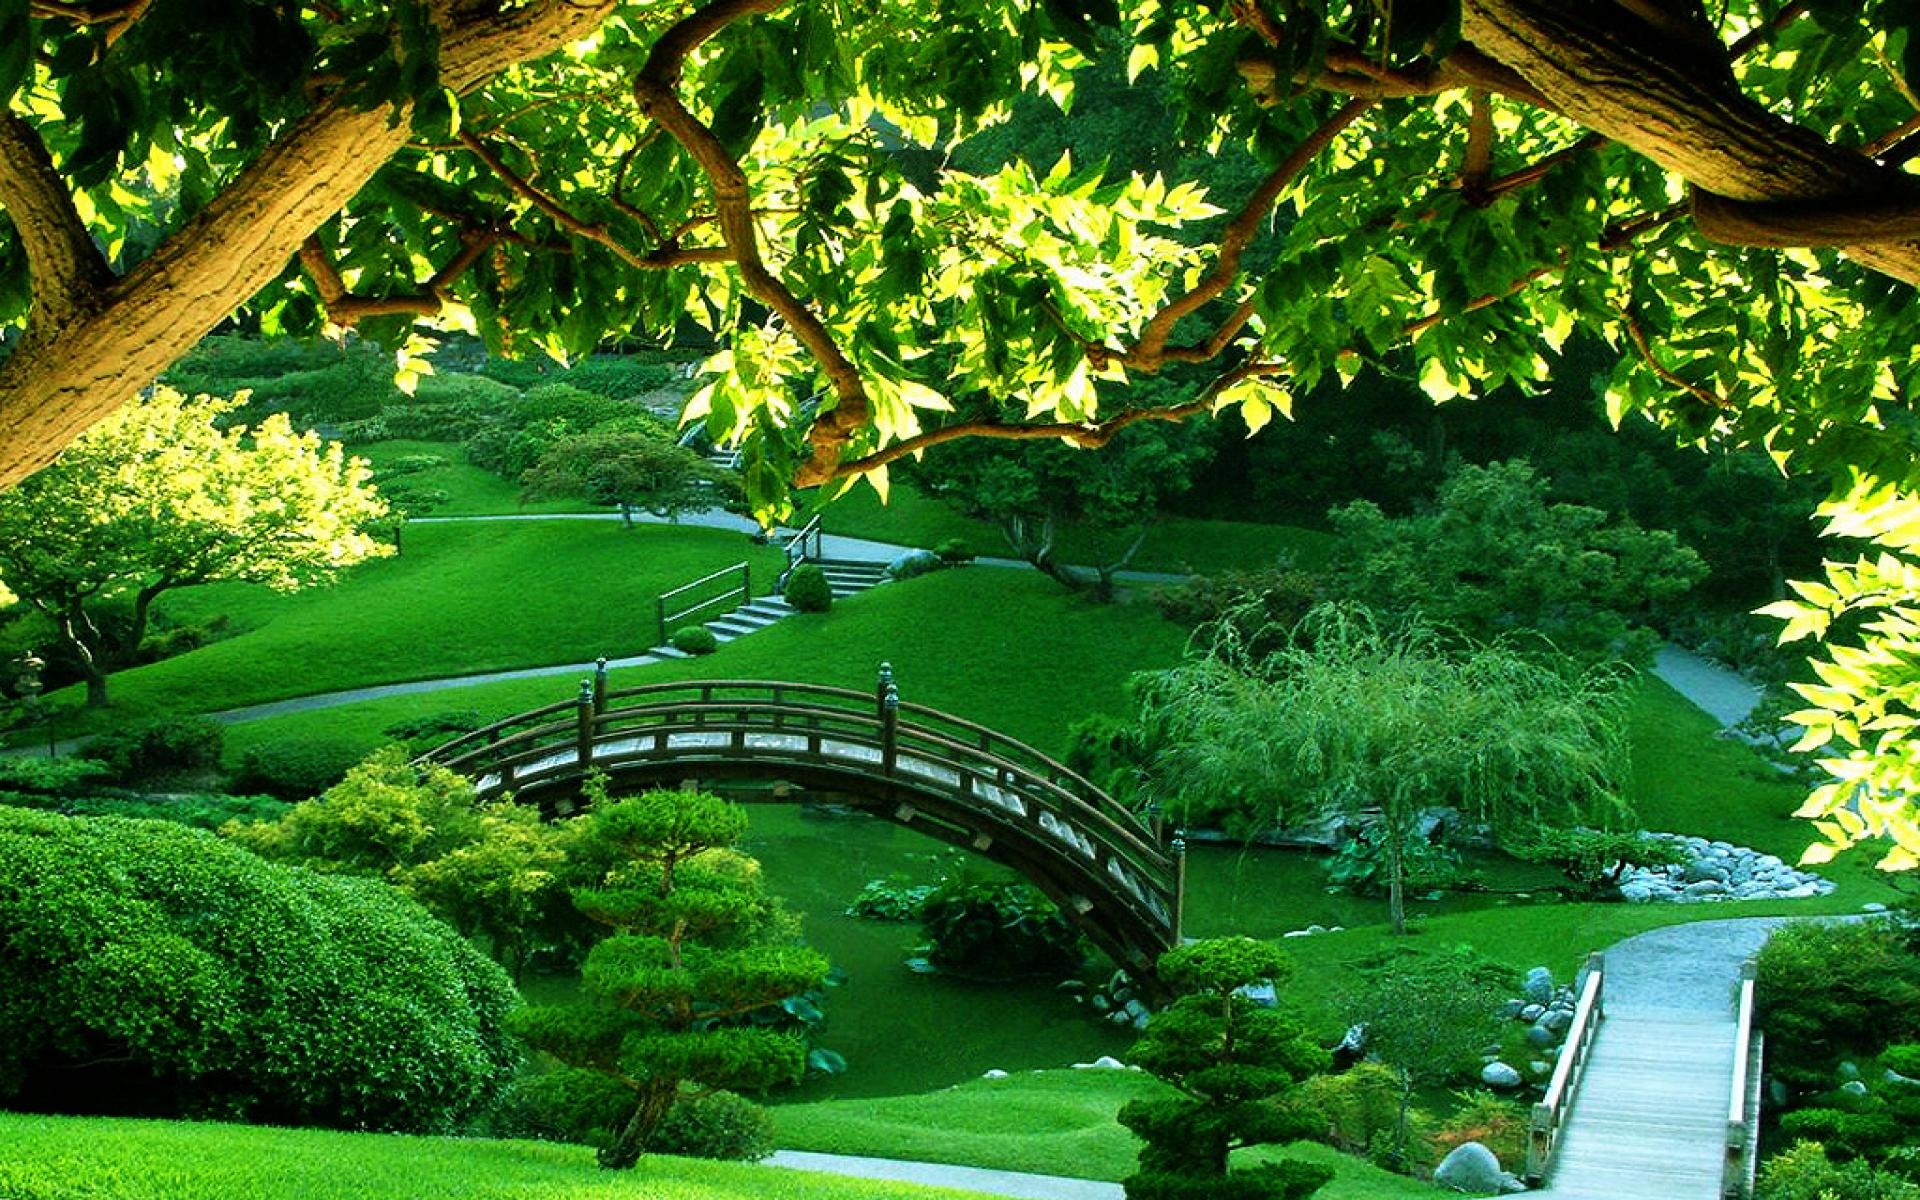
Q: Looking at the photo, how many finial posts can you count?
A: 6